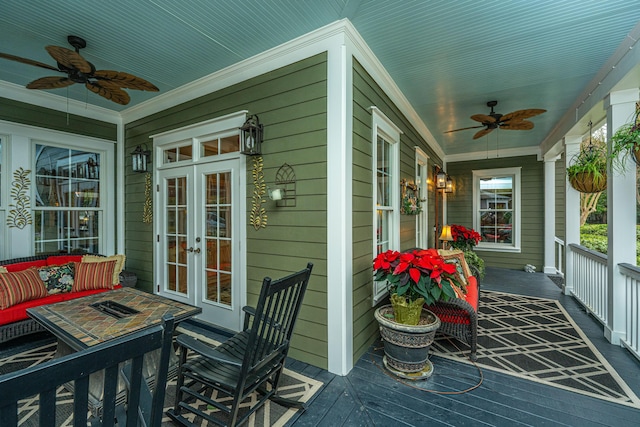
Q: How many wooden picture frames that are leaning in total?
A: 0